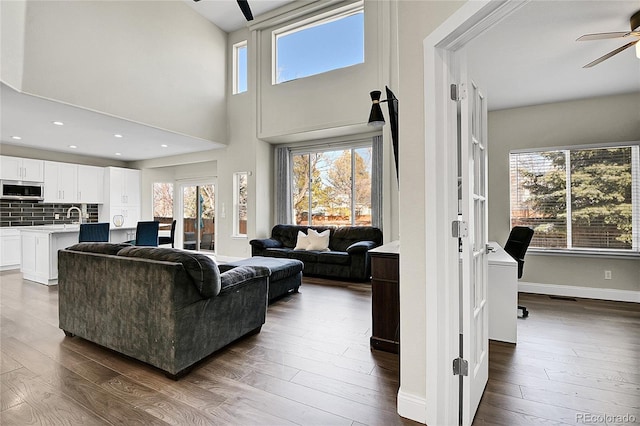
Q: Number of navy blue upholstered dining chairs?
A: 2